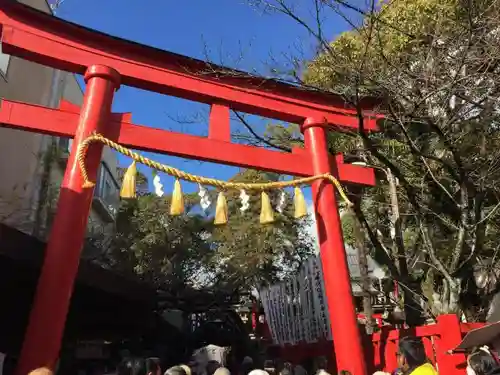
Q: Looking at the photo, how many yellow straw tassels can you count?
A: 5